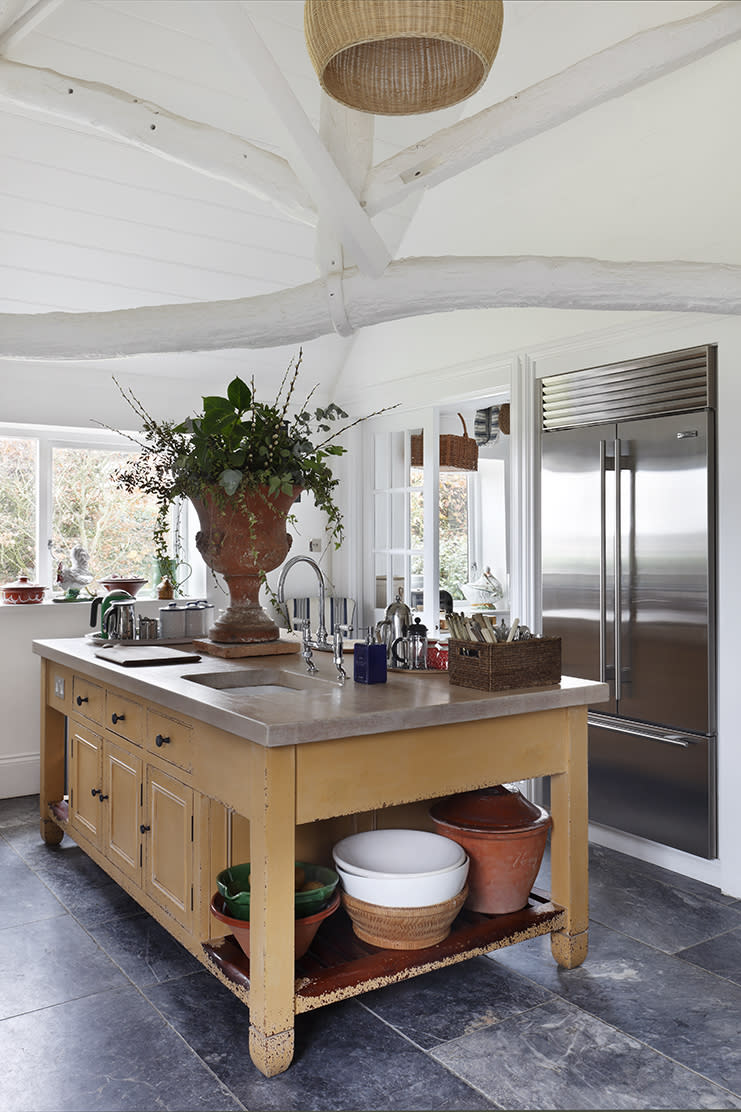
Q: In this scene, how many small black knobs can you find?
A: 6